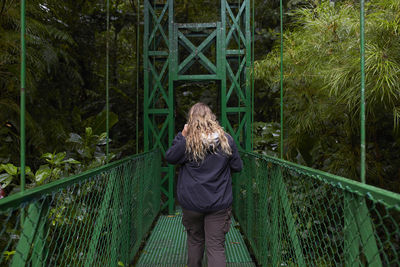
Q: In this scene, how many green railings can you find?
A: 2